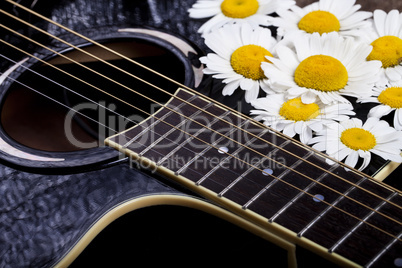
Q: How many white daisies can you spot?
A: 8